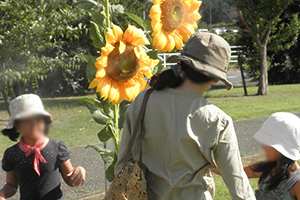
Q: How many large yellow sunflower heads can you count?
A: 2